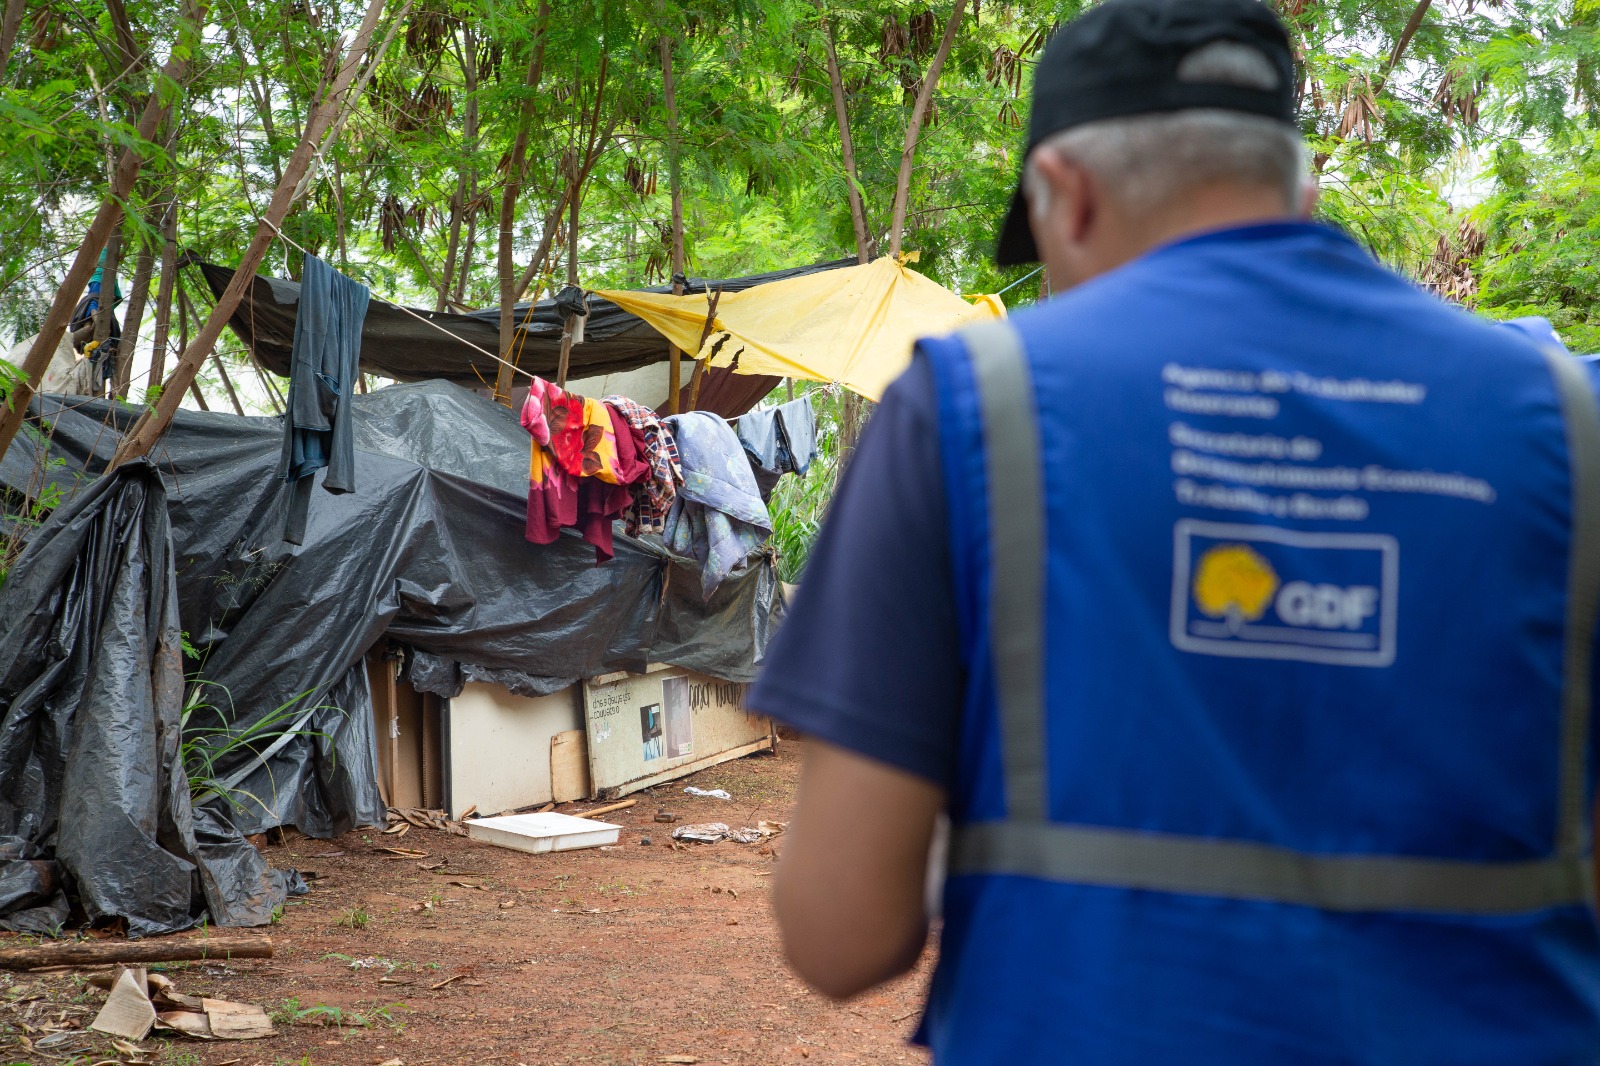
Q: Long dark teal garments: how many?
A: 1